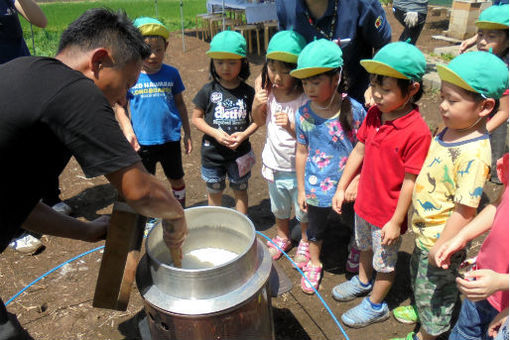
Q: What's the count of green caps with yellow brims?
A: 7